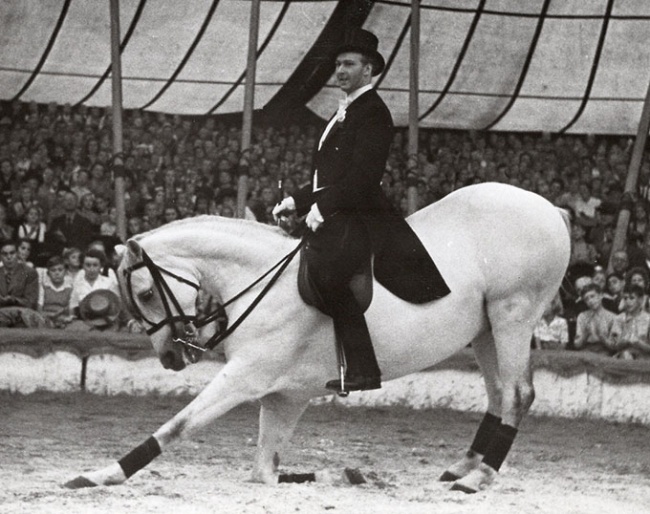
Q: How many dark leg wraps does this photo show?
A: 4